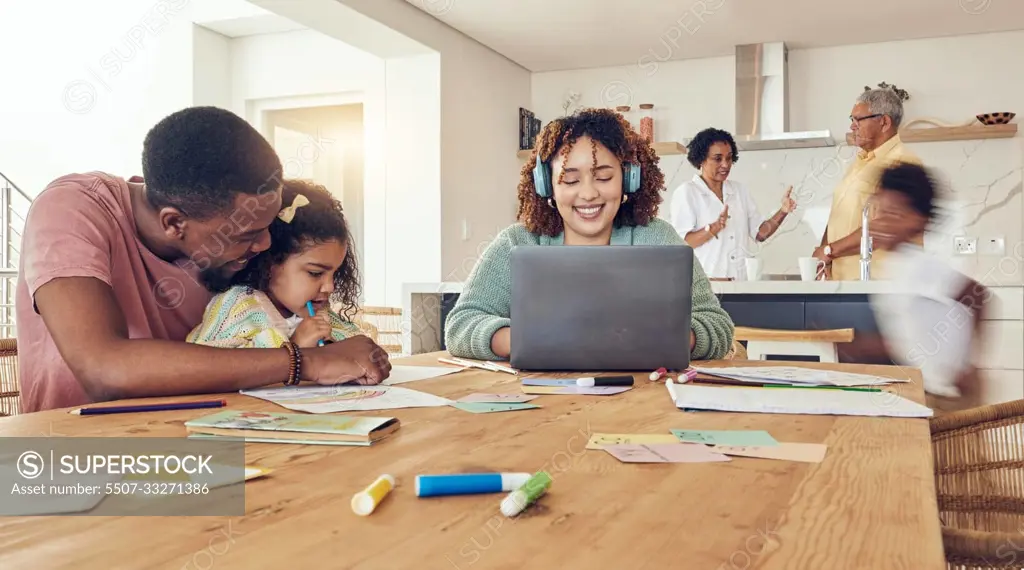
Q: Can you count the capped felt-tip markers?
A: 6